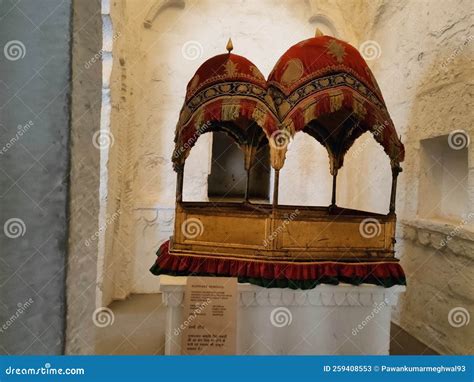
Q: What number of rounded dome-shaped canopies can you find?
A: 2